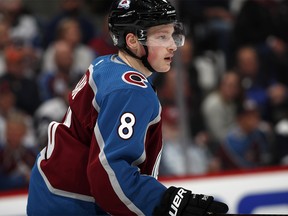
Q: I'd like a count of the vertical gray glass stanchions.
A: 1